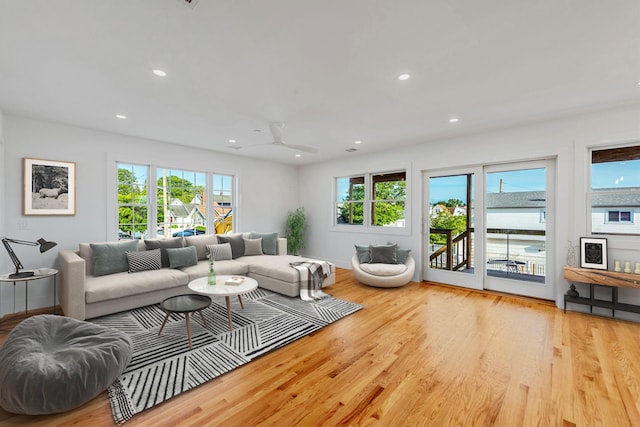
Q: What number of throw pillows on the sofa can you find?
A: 8